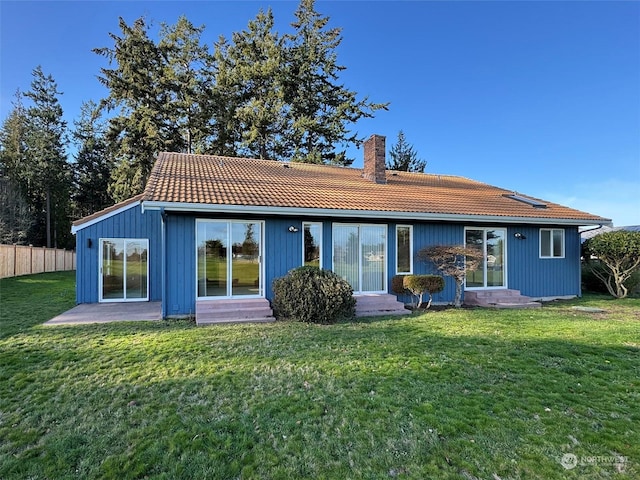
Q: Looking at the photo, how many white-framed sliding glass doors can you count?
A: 4